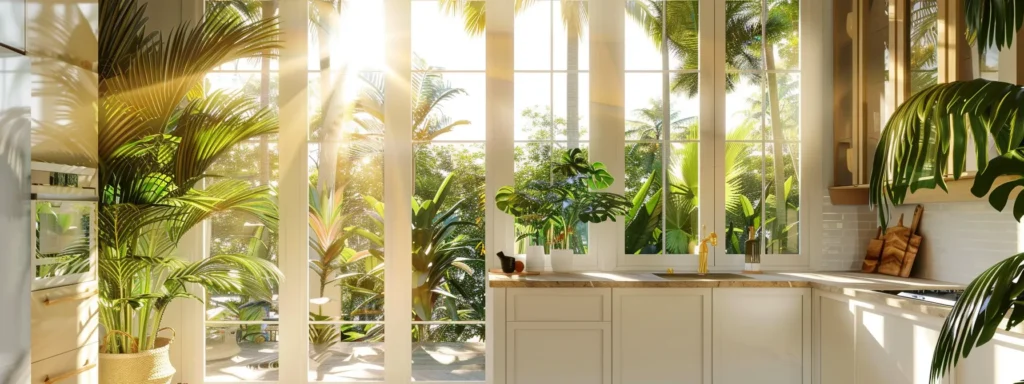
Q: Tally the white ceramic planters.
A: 2